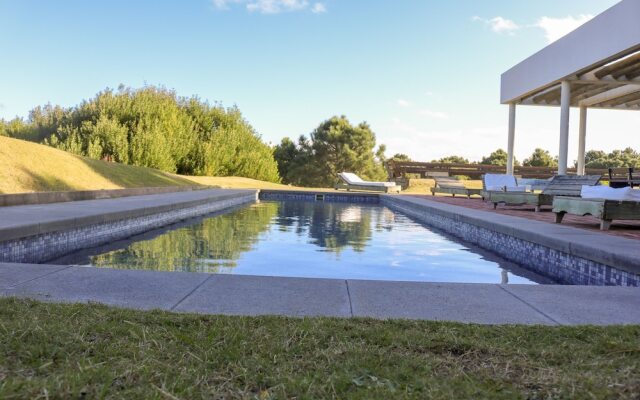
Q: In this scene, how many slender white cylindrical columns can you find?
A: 3